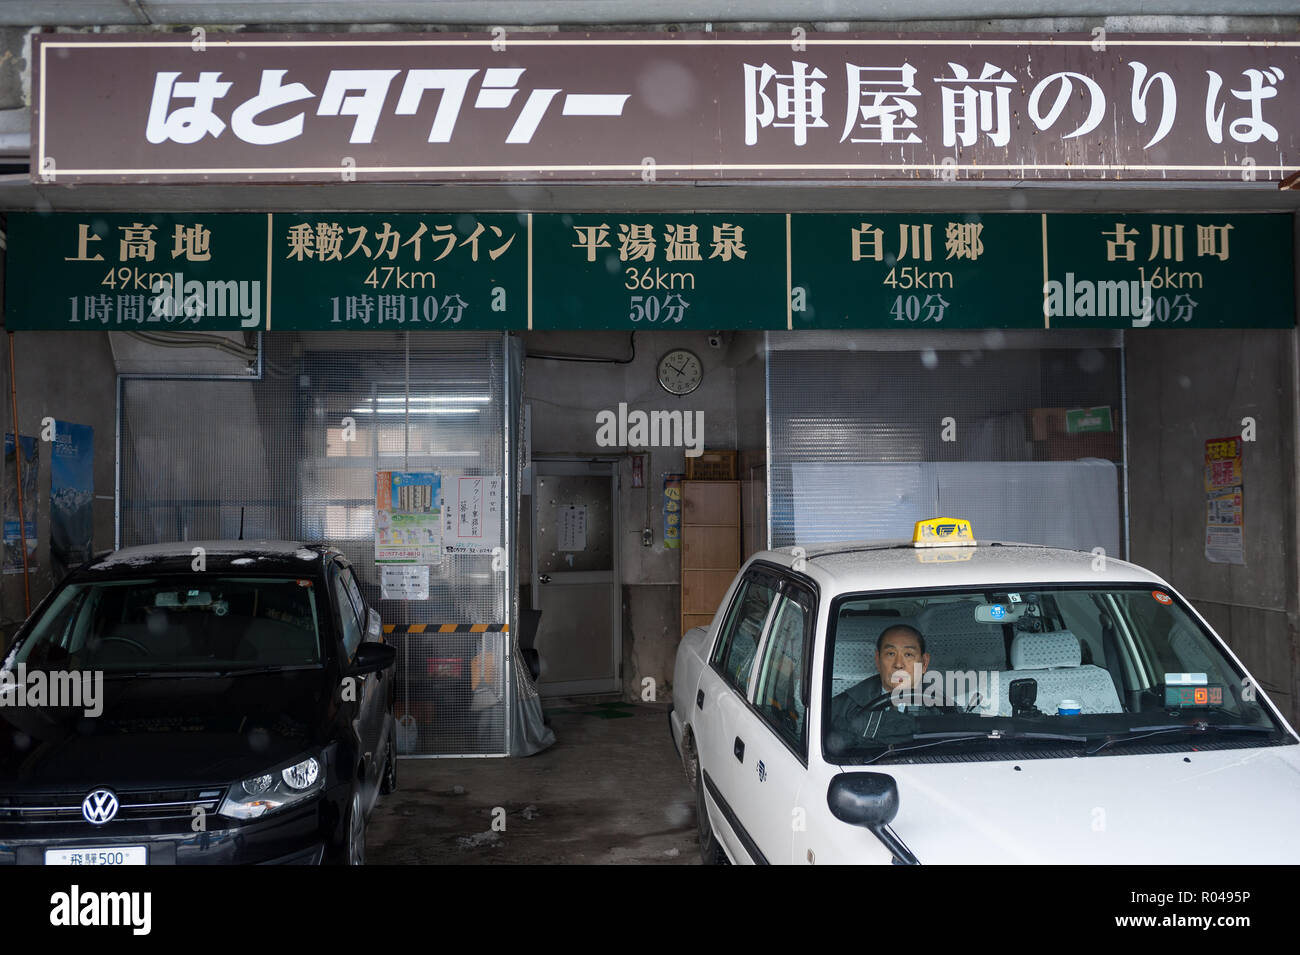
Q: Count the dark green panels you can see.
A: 5